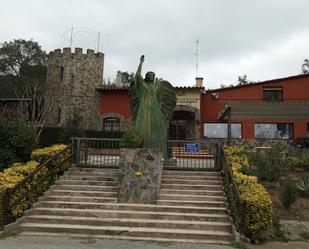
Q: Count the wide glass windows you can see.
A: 2